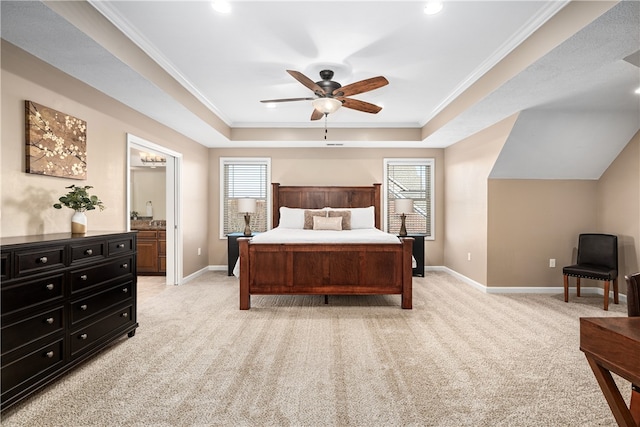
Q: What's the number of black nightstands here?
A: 2